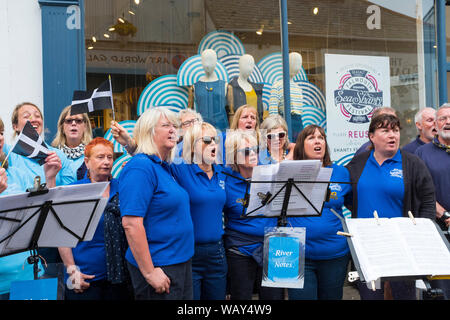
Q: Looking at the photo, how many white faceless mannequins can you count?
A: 3